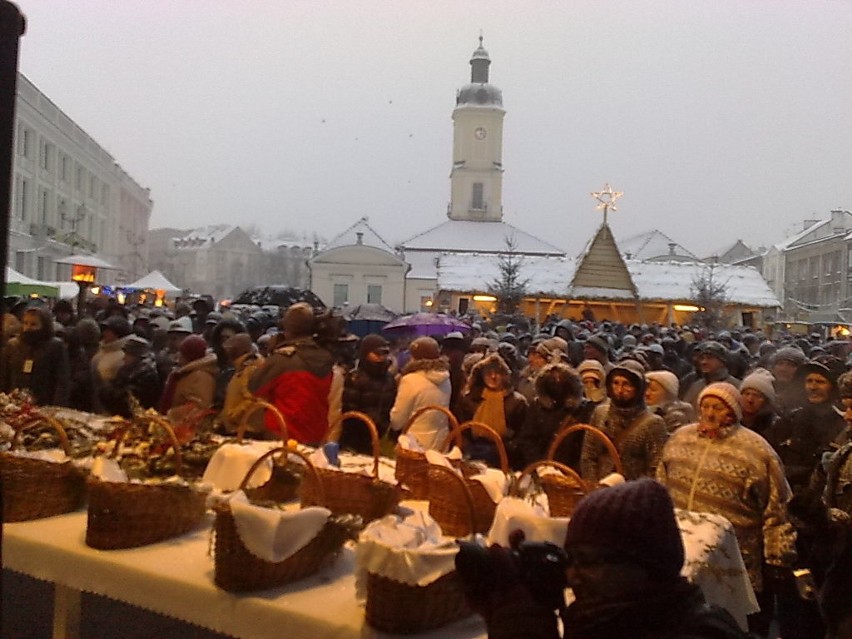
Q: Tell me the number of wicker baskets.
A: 10